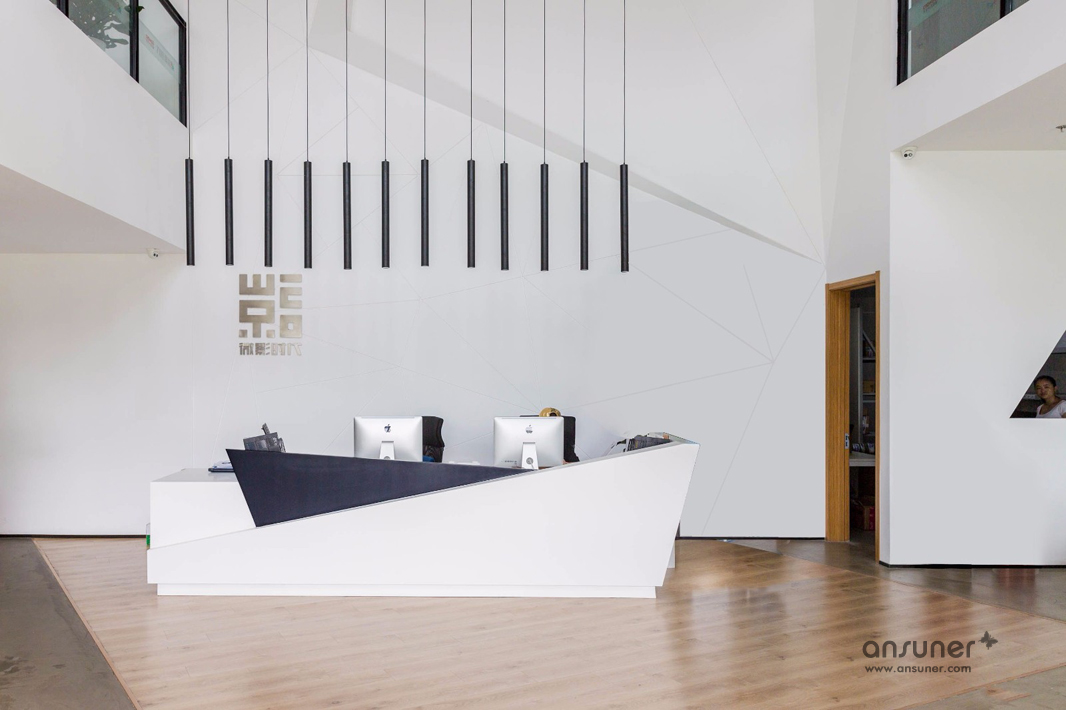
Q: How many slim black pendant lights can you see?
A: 12